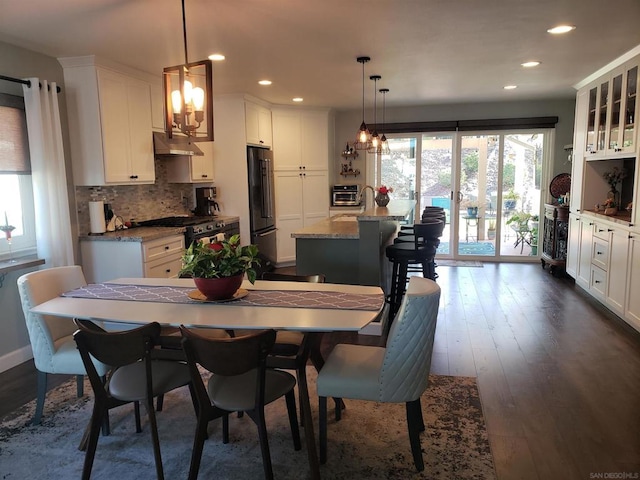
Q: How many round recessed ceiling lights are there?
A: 6